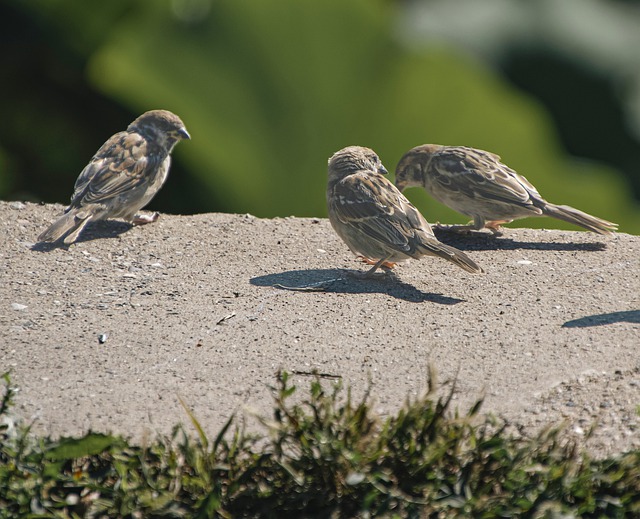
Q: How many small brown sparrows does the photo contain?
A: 3